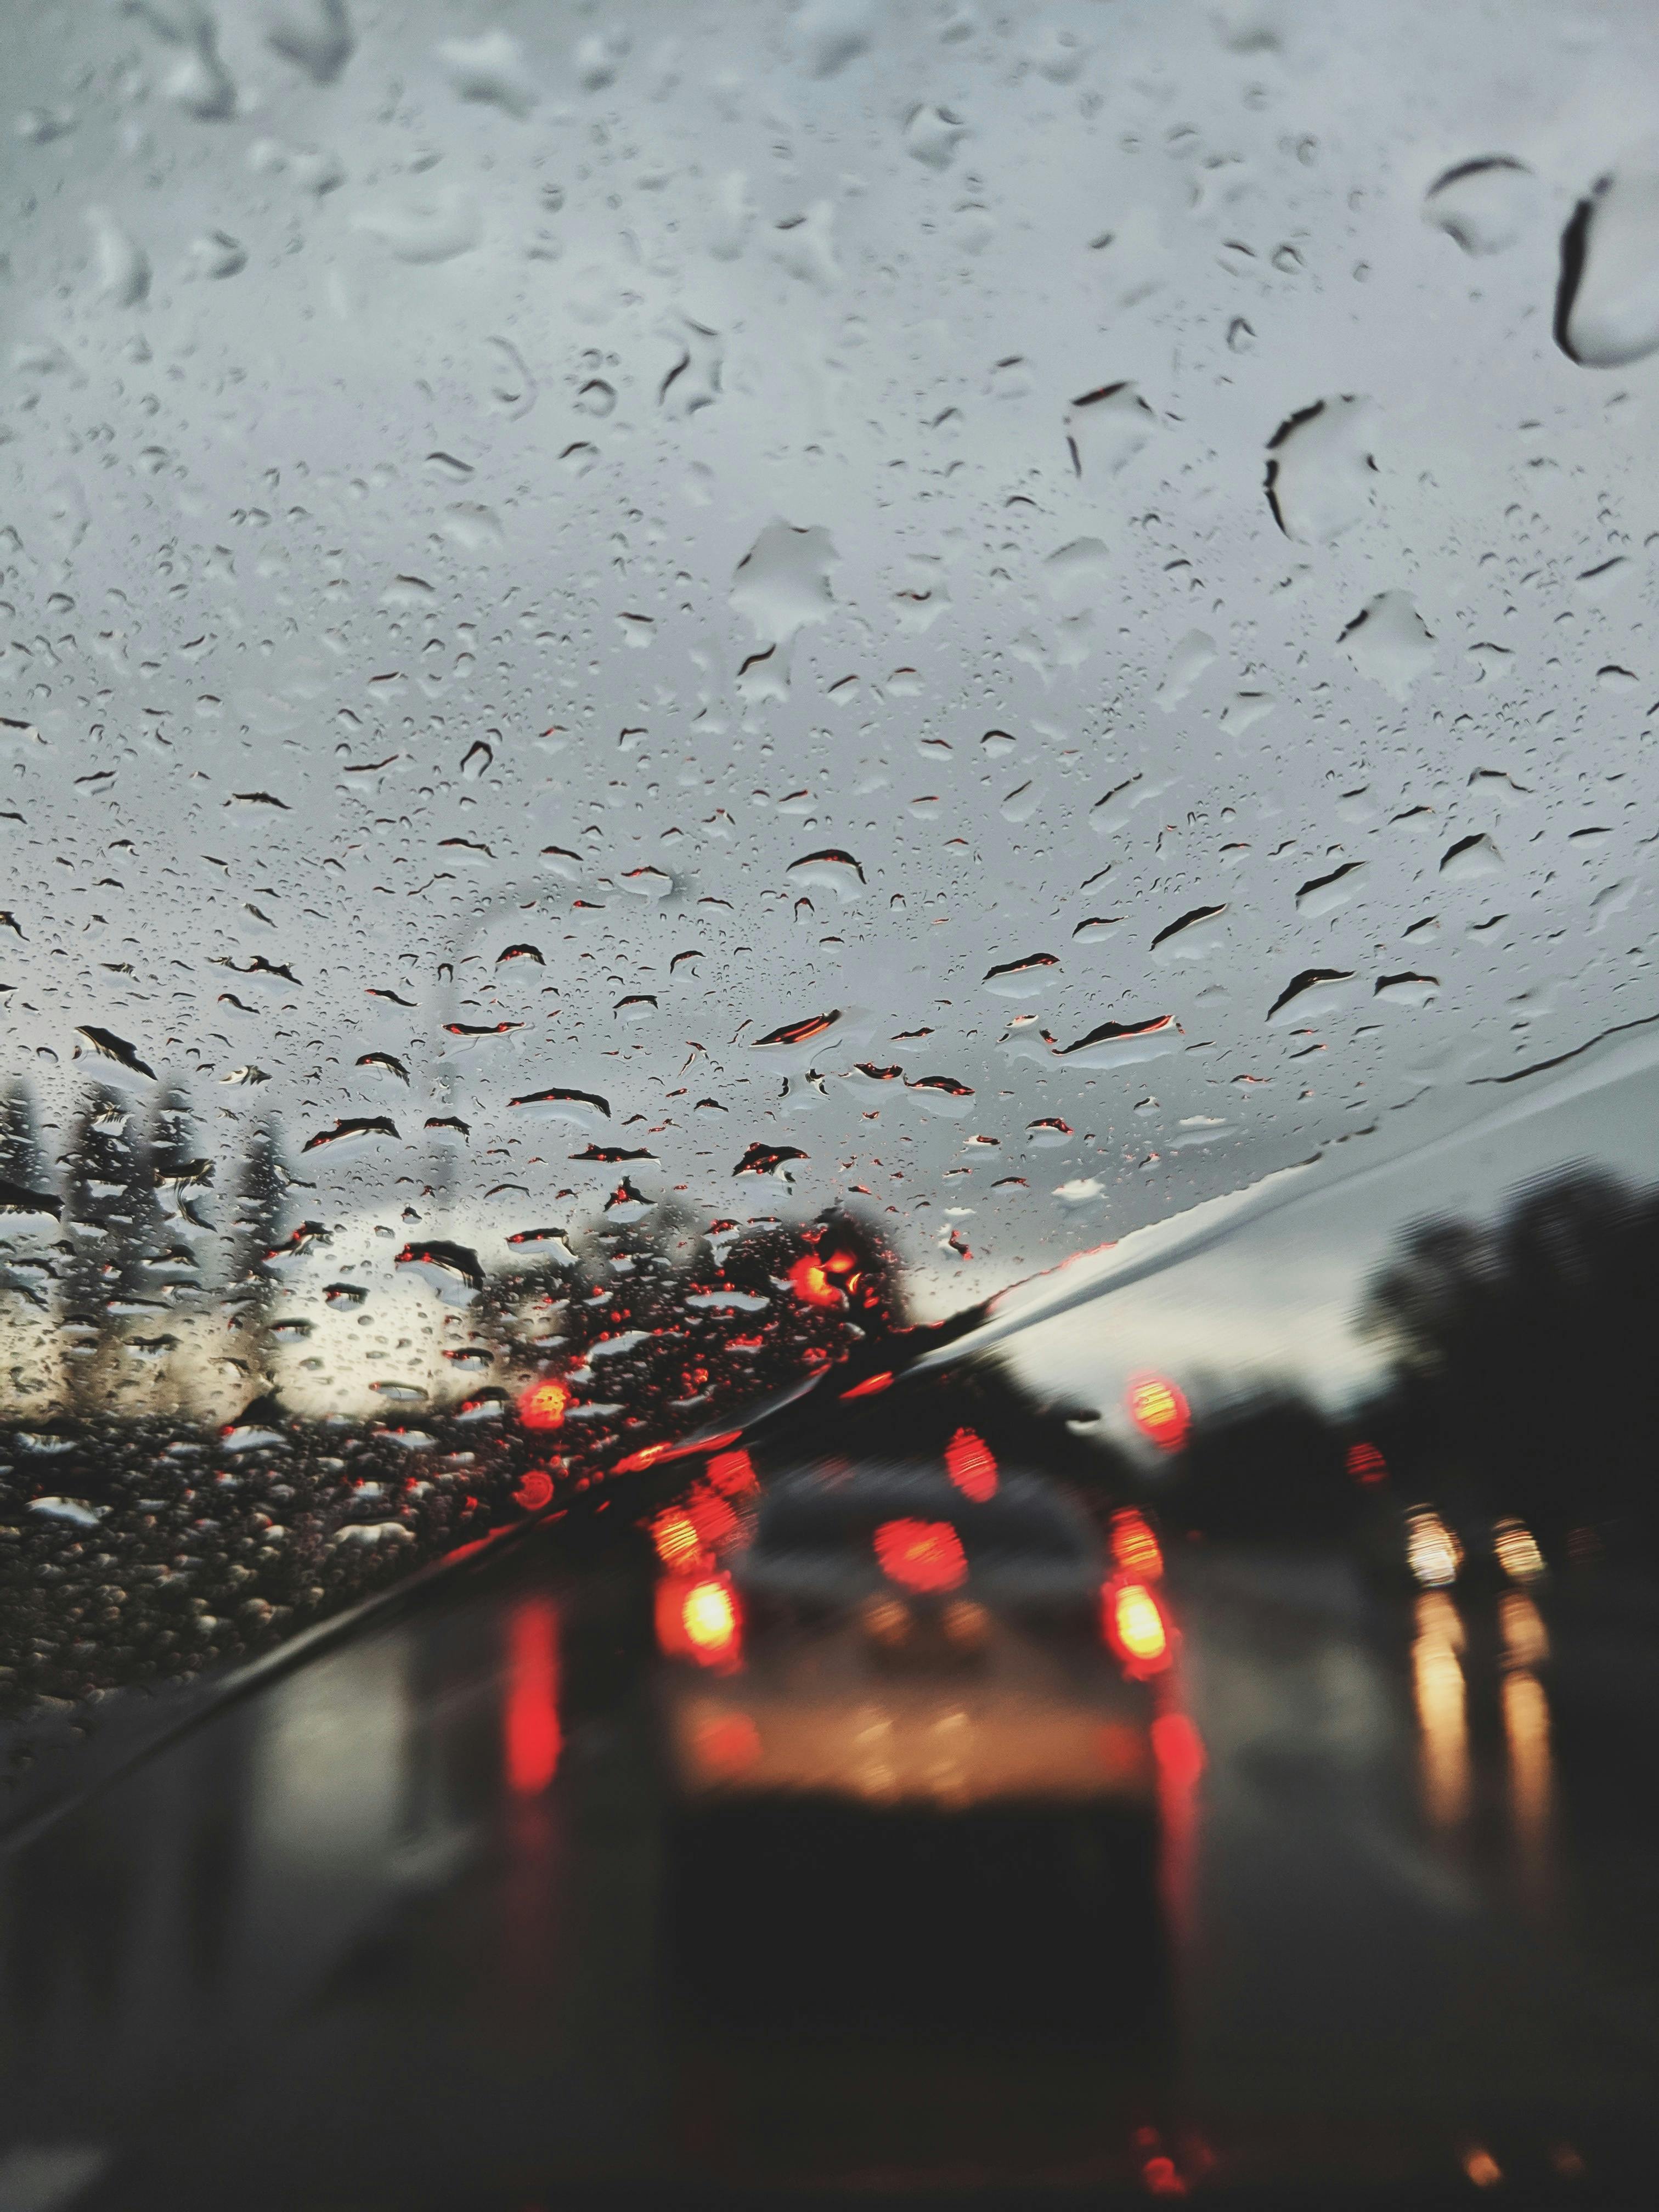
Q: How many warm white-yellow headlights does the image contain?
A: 2